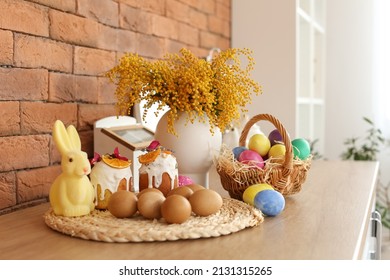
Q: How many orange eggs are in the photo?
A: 7